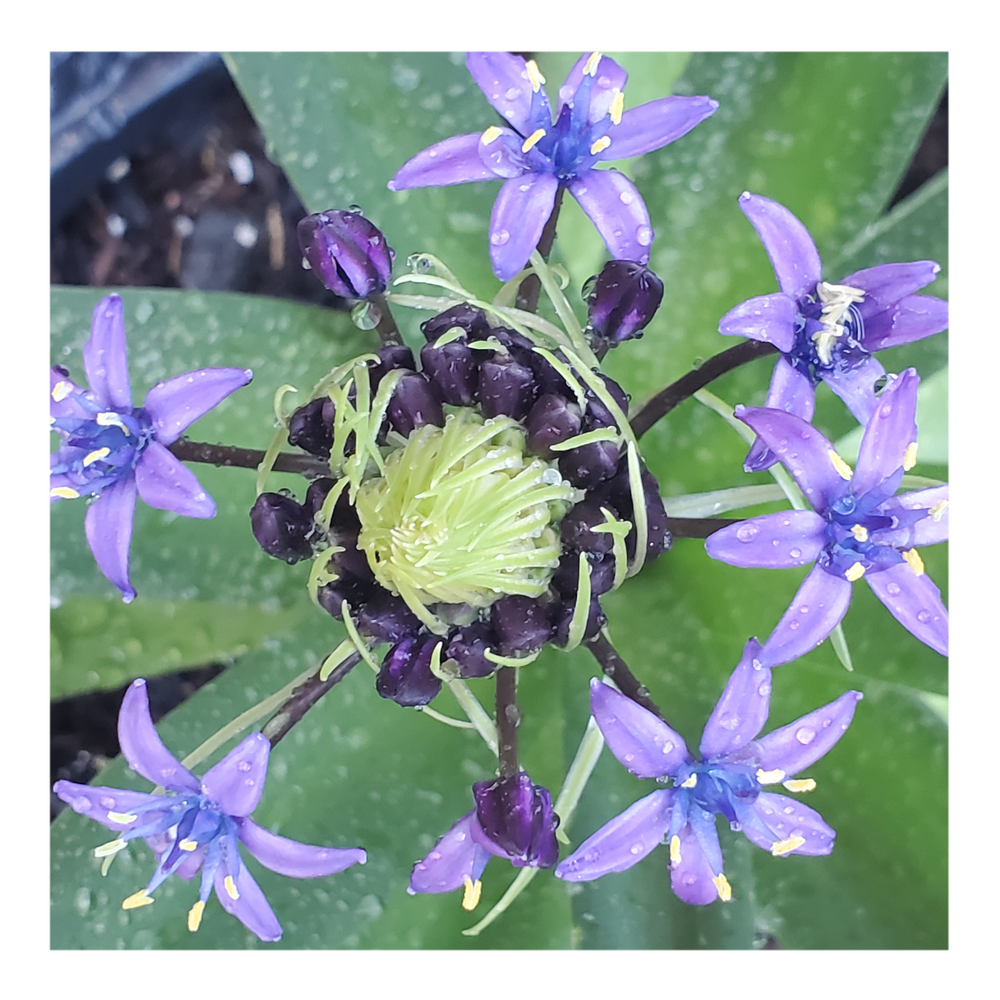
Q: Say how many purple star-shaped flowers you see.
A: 6